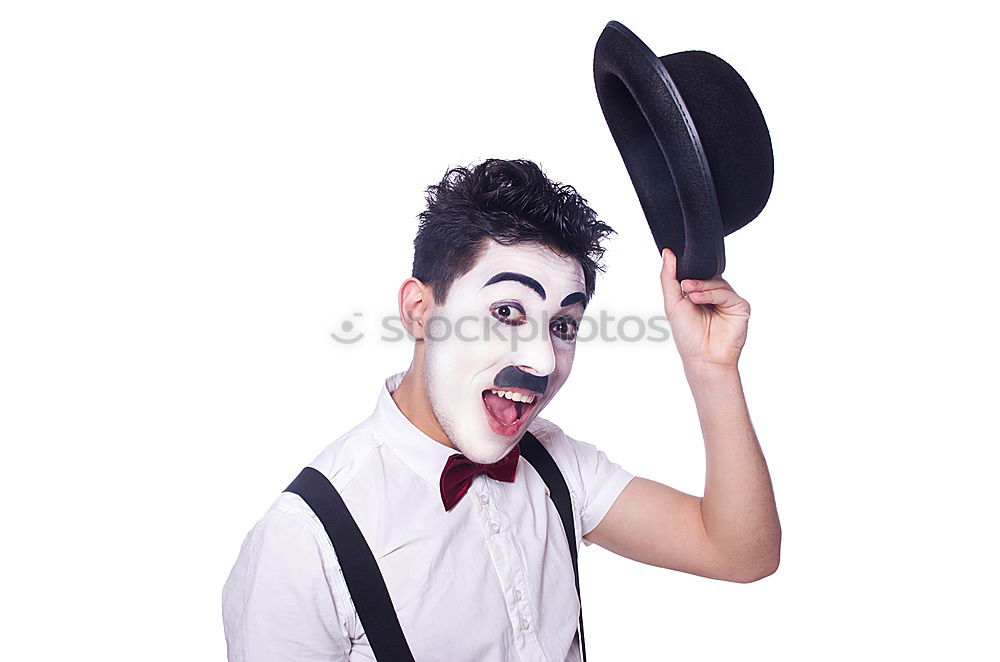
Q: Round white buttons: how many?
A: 4